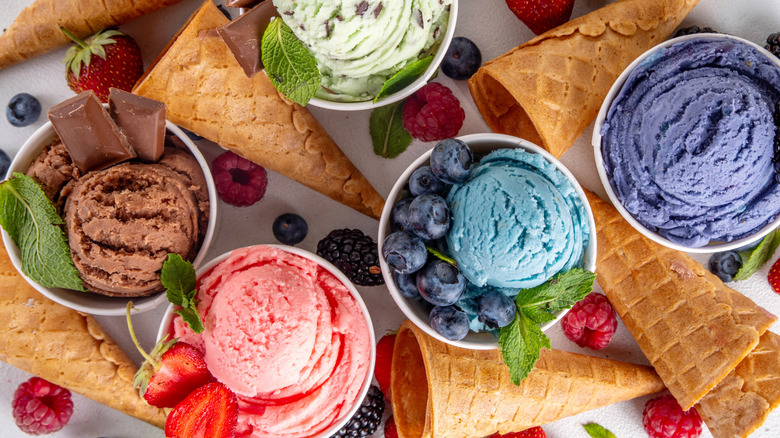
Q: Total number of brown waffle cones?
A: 7